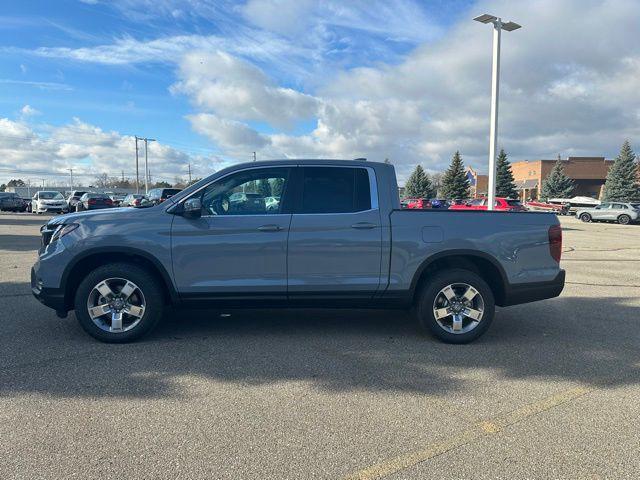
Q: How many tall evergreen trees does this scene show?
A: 5